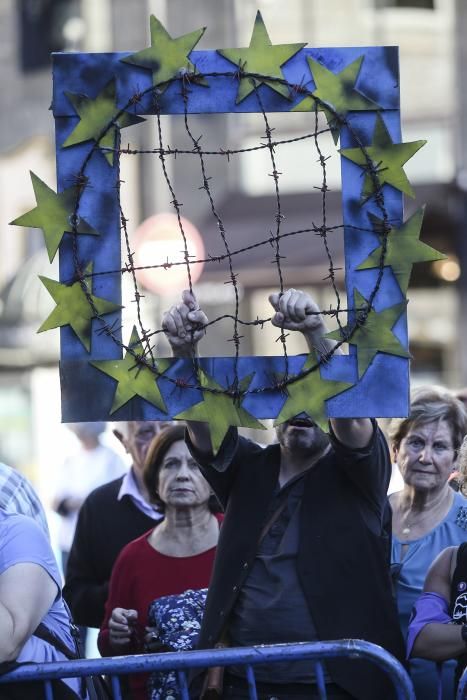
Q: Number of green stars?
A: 12